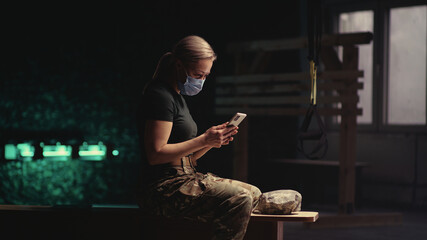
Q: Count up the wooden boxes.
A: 0